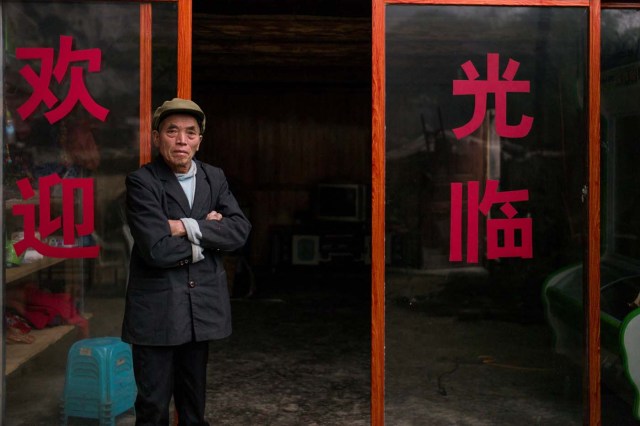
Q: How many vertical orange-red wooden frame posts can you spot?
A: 4